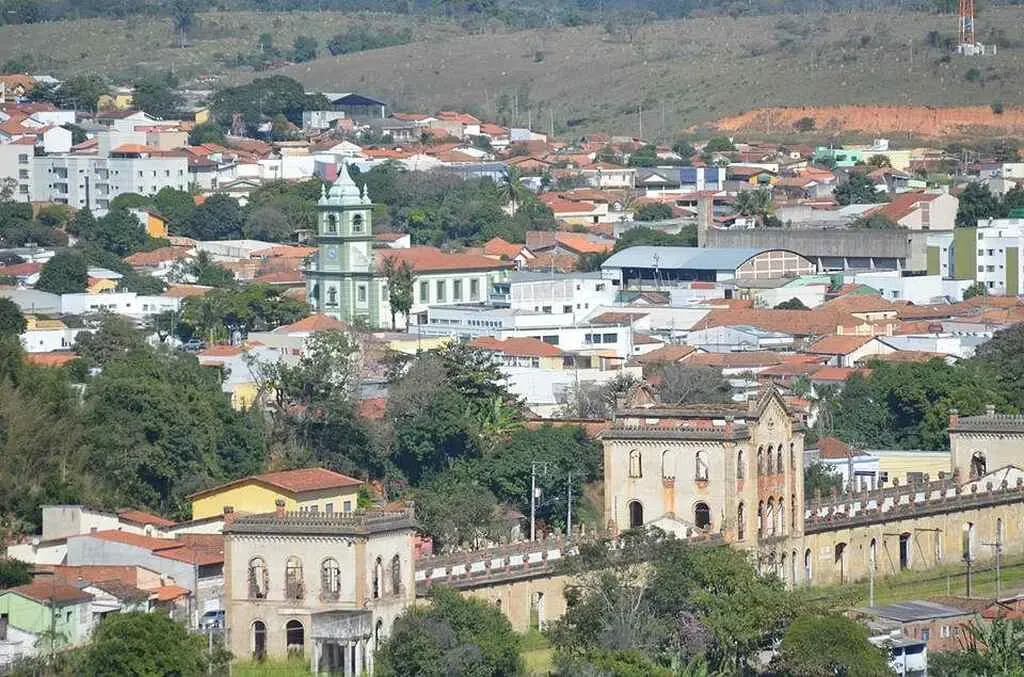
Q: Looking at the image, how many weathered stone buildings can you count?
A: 3